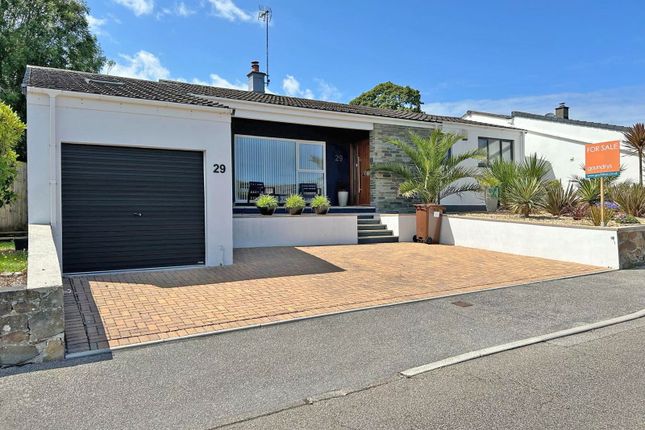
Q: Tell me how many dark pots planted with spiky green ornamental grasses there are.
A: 3